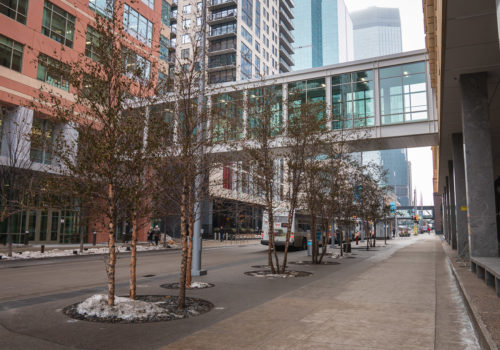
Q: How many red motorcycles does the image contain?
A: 0